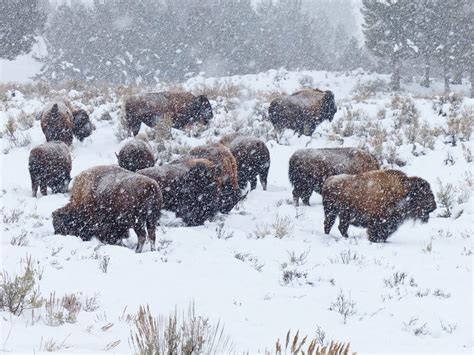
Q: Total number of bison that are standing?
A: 11